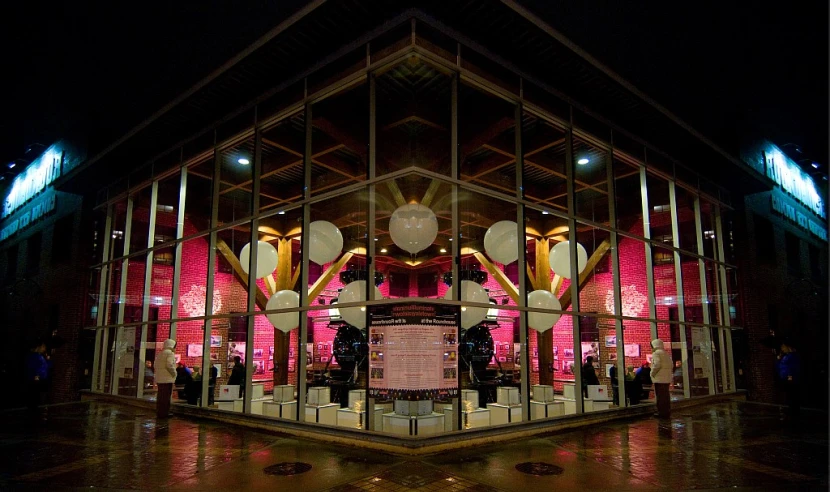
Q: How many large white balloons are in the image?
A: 9